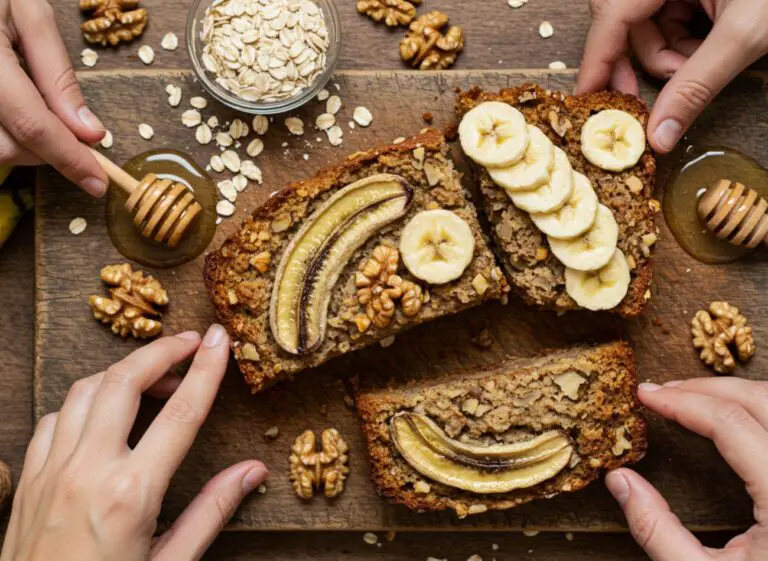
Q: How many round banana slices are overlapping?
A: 6